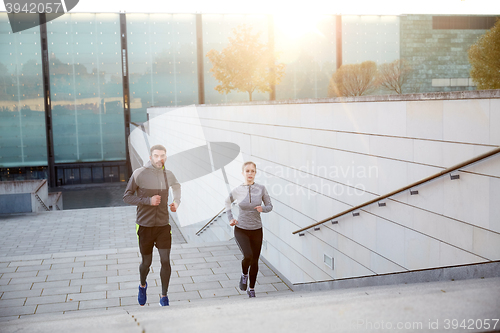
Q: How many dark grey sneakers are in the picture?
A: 2